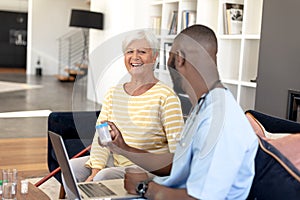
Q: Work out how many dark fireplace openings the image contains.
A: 1